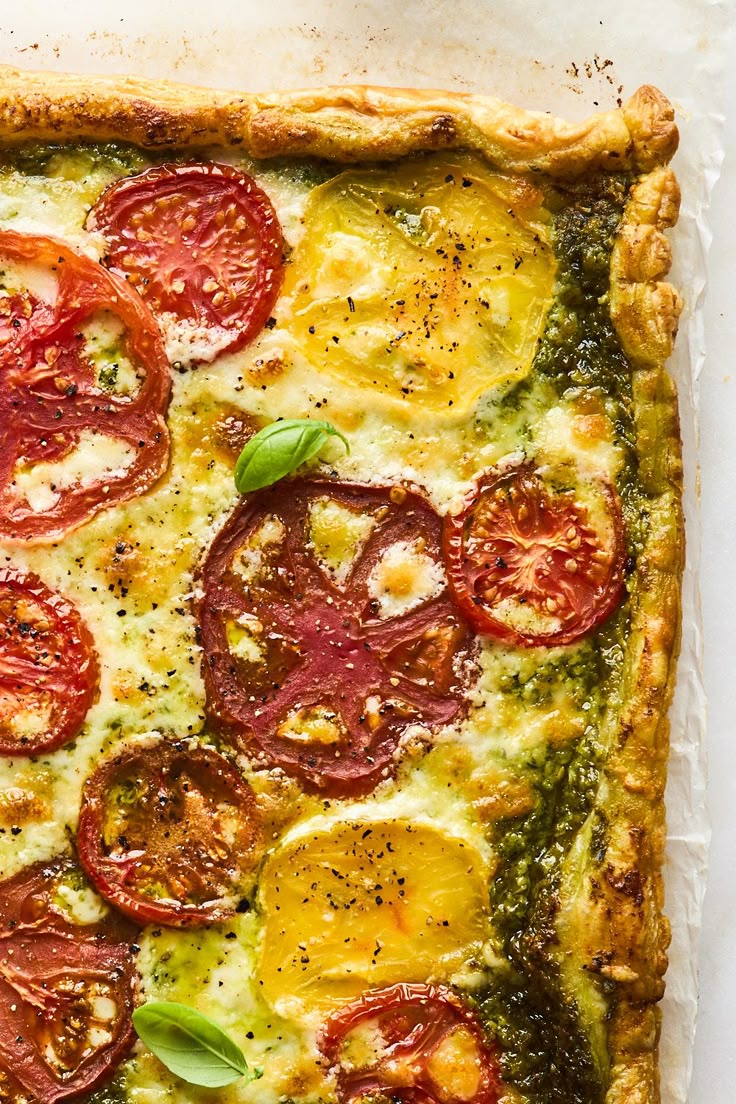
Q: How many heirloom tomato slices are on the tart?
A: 10